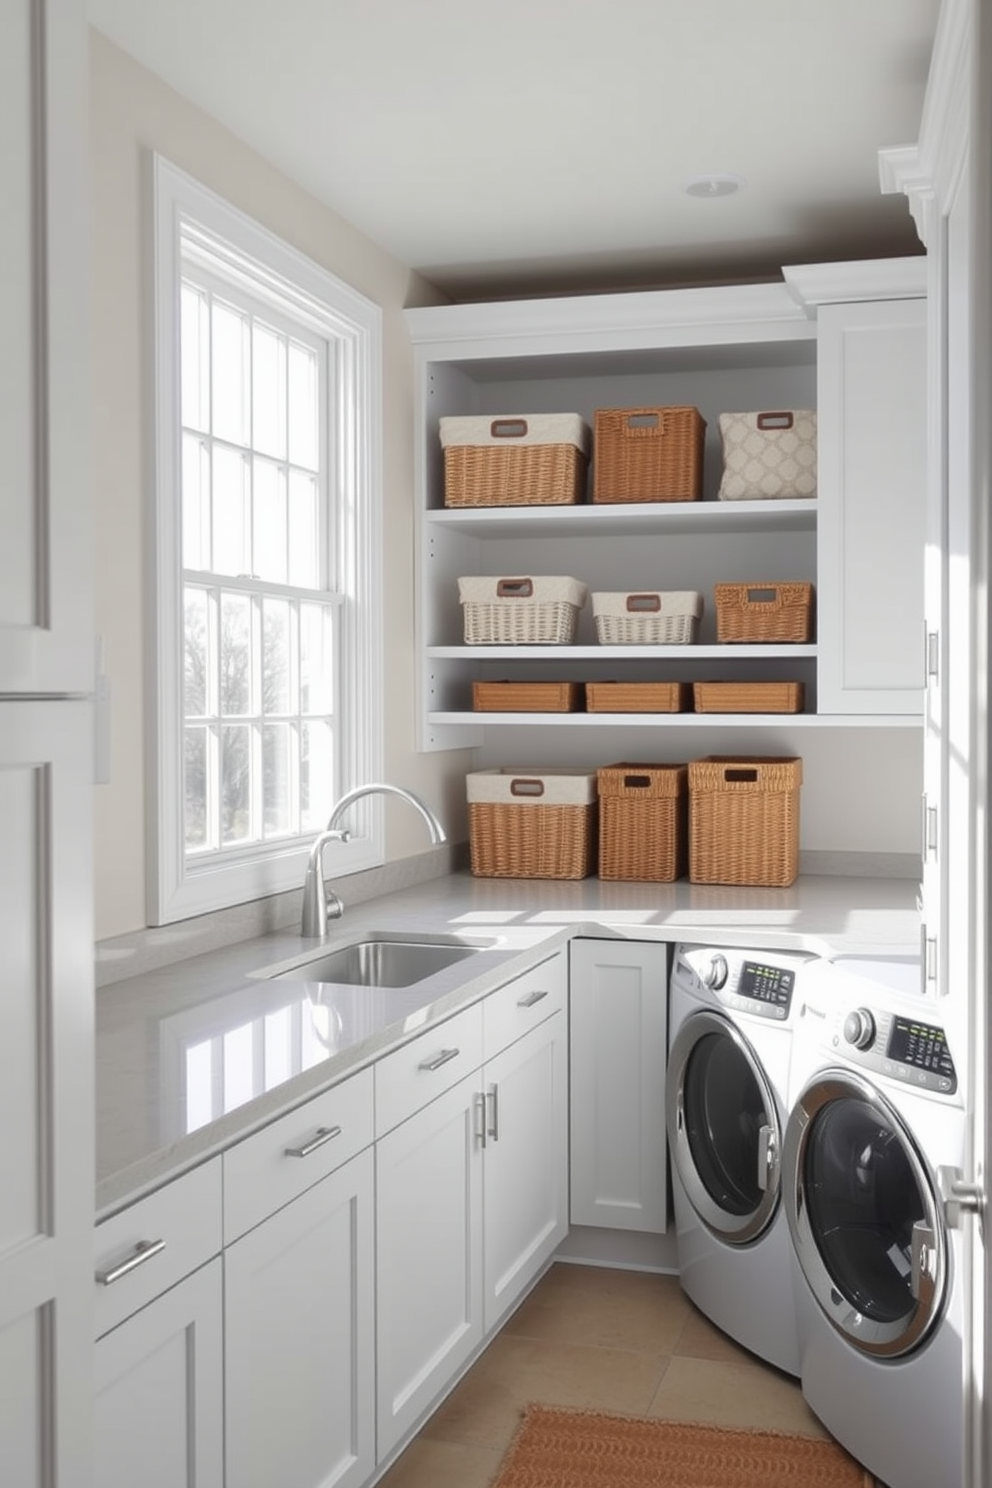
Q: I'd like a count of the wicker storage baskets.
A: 8